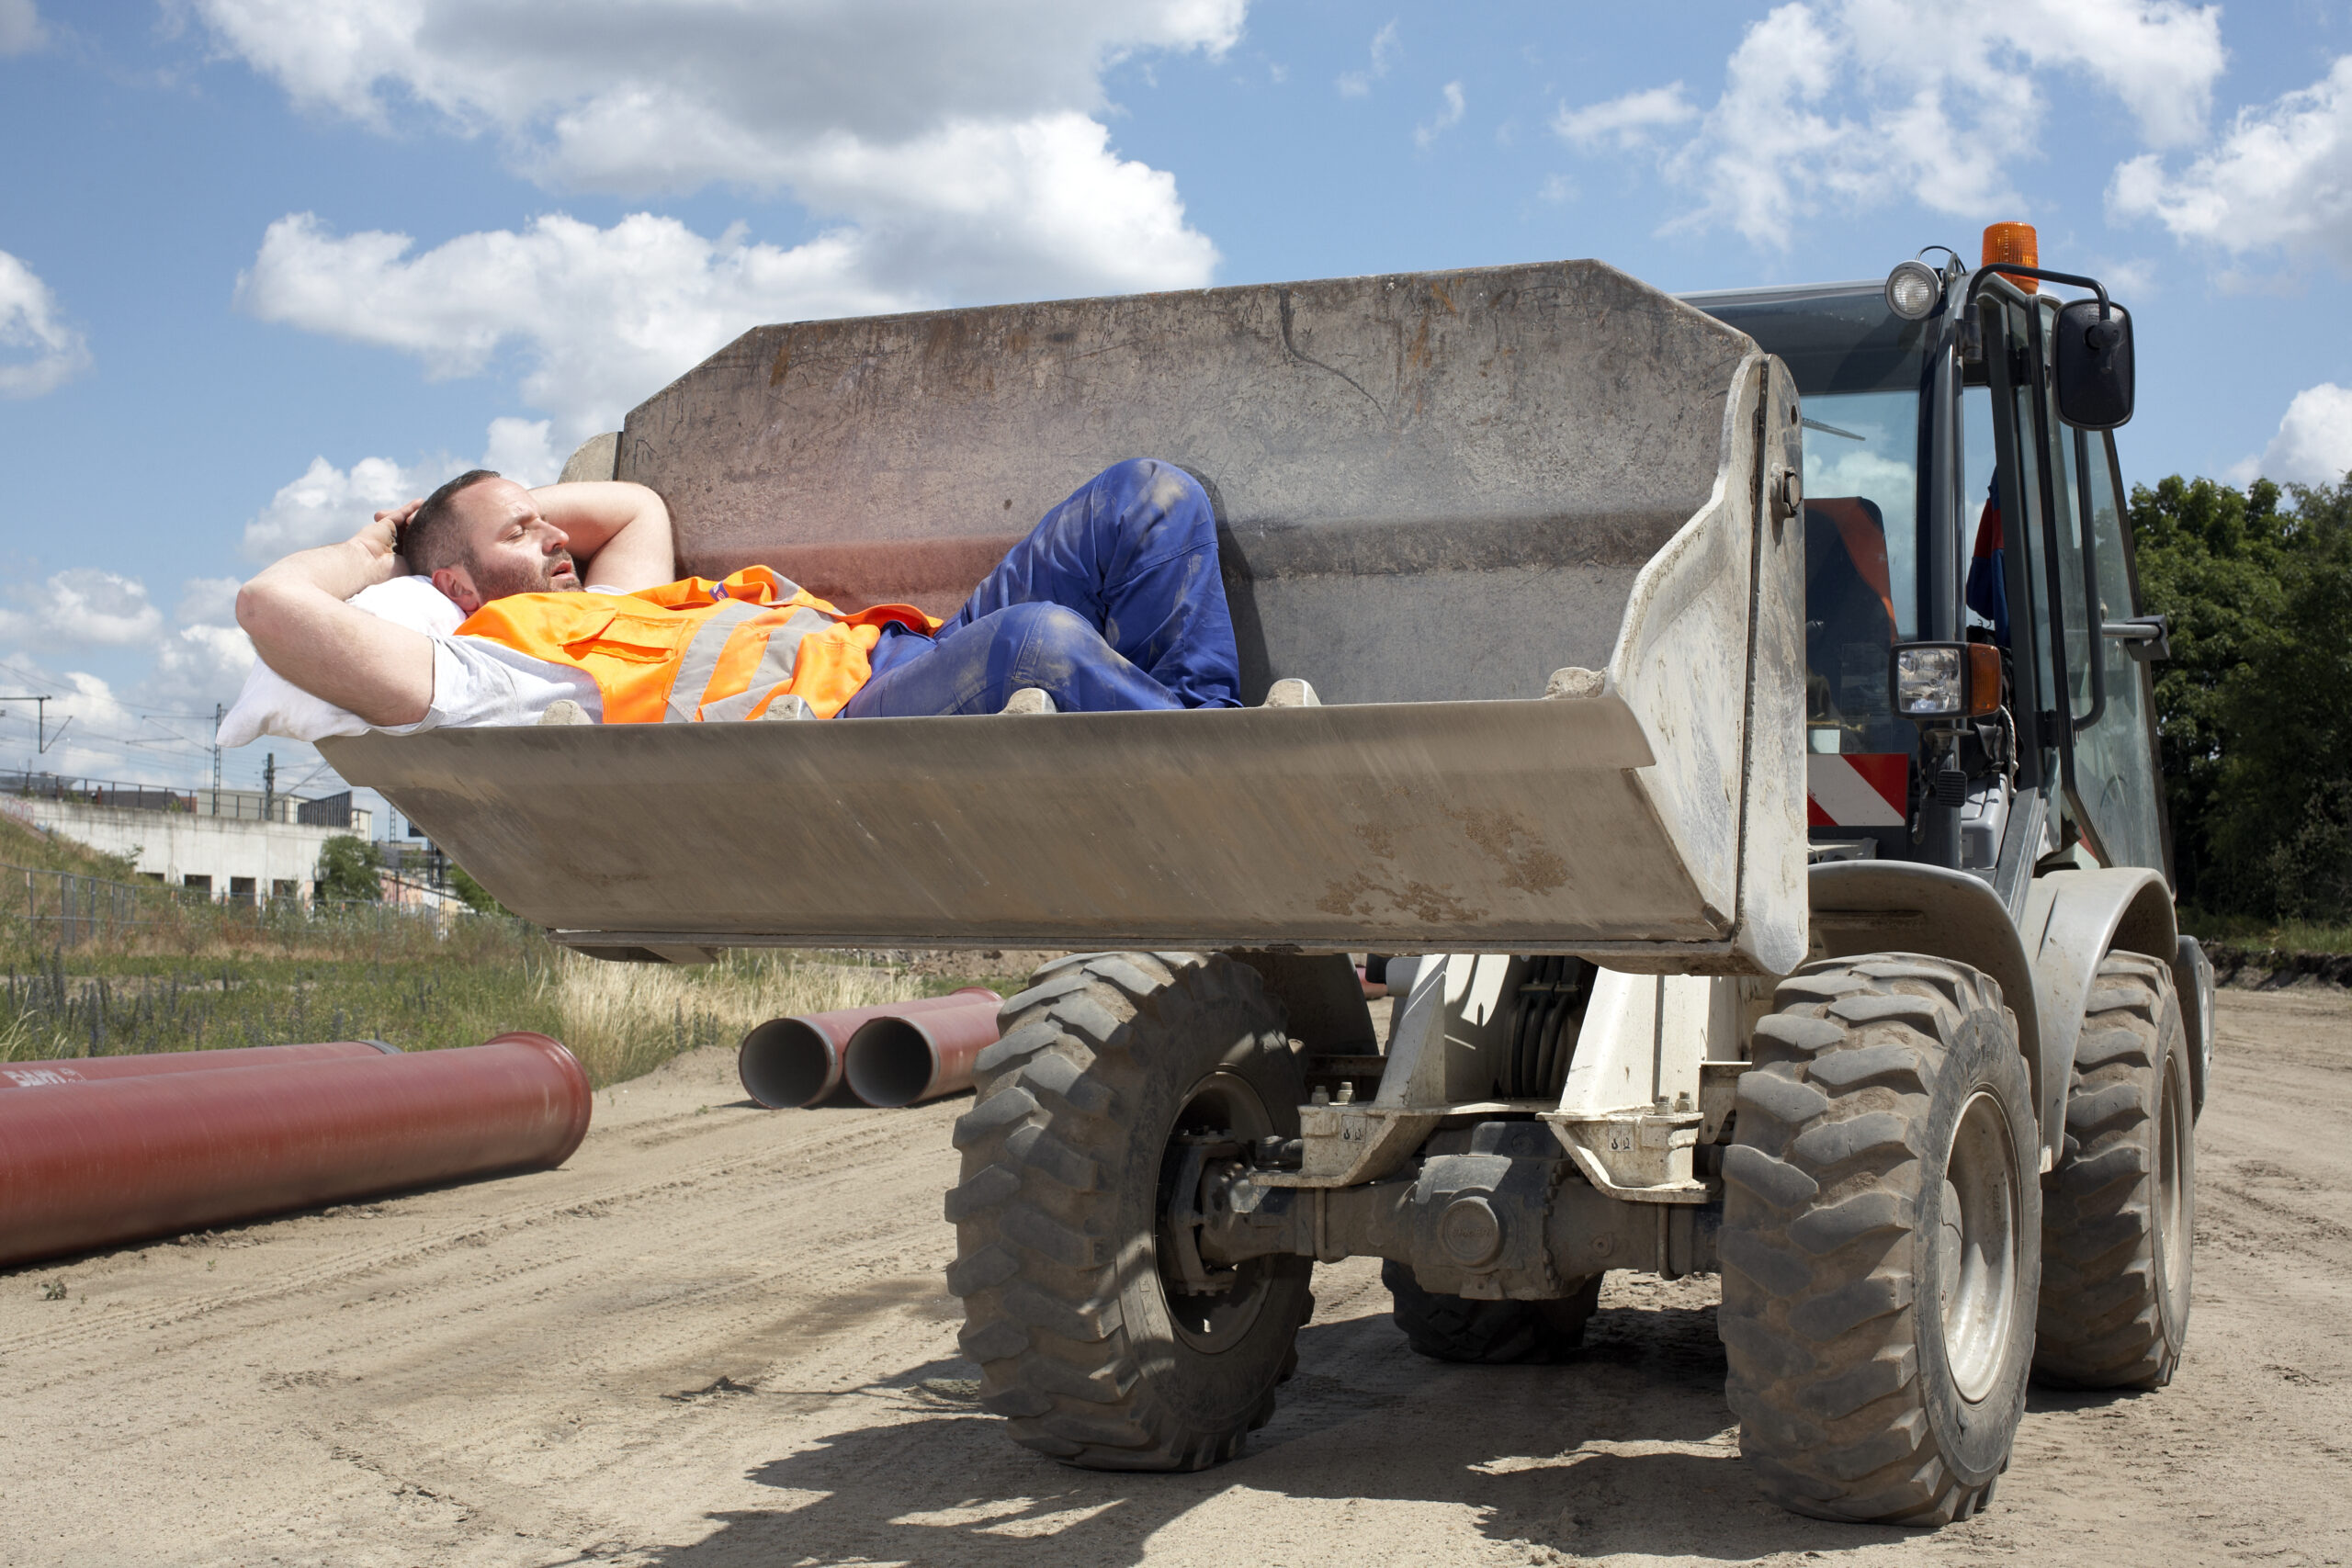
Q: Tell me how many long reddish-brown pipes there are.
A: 4